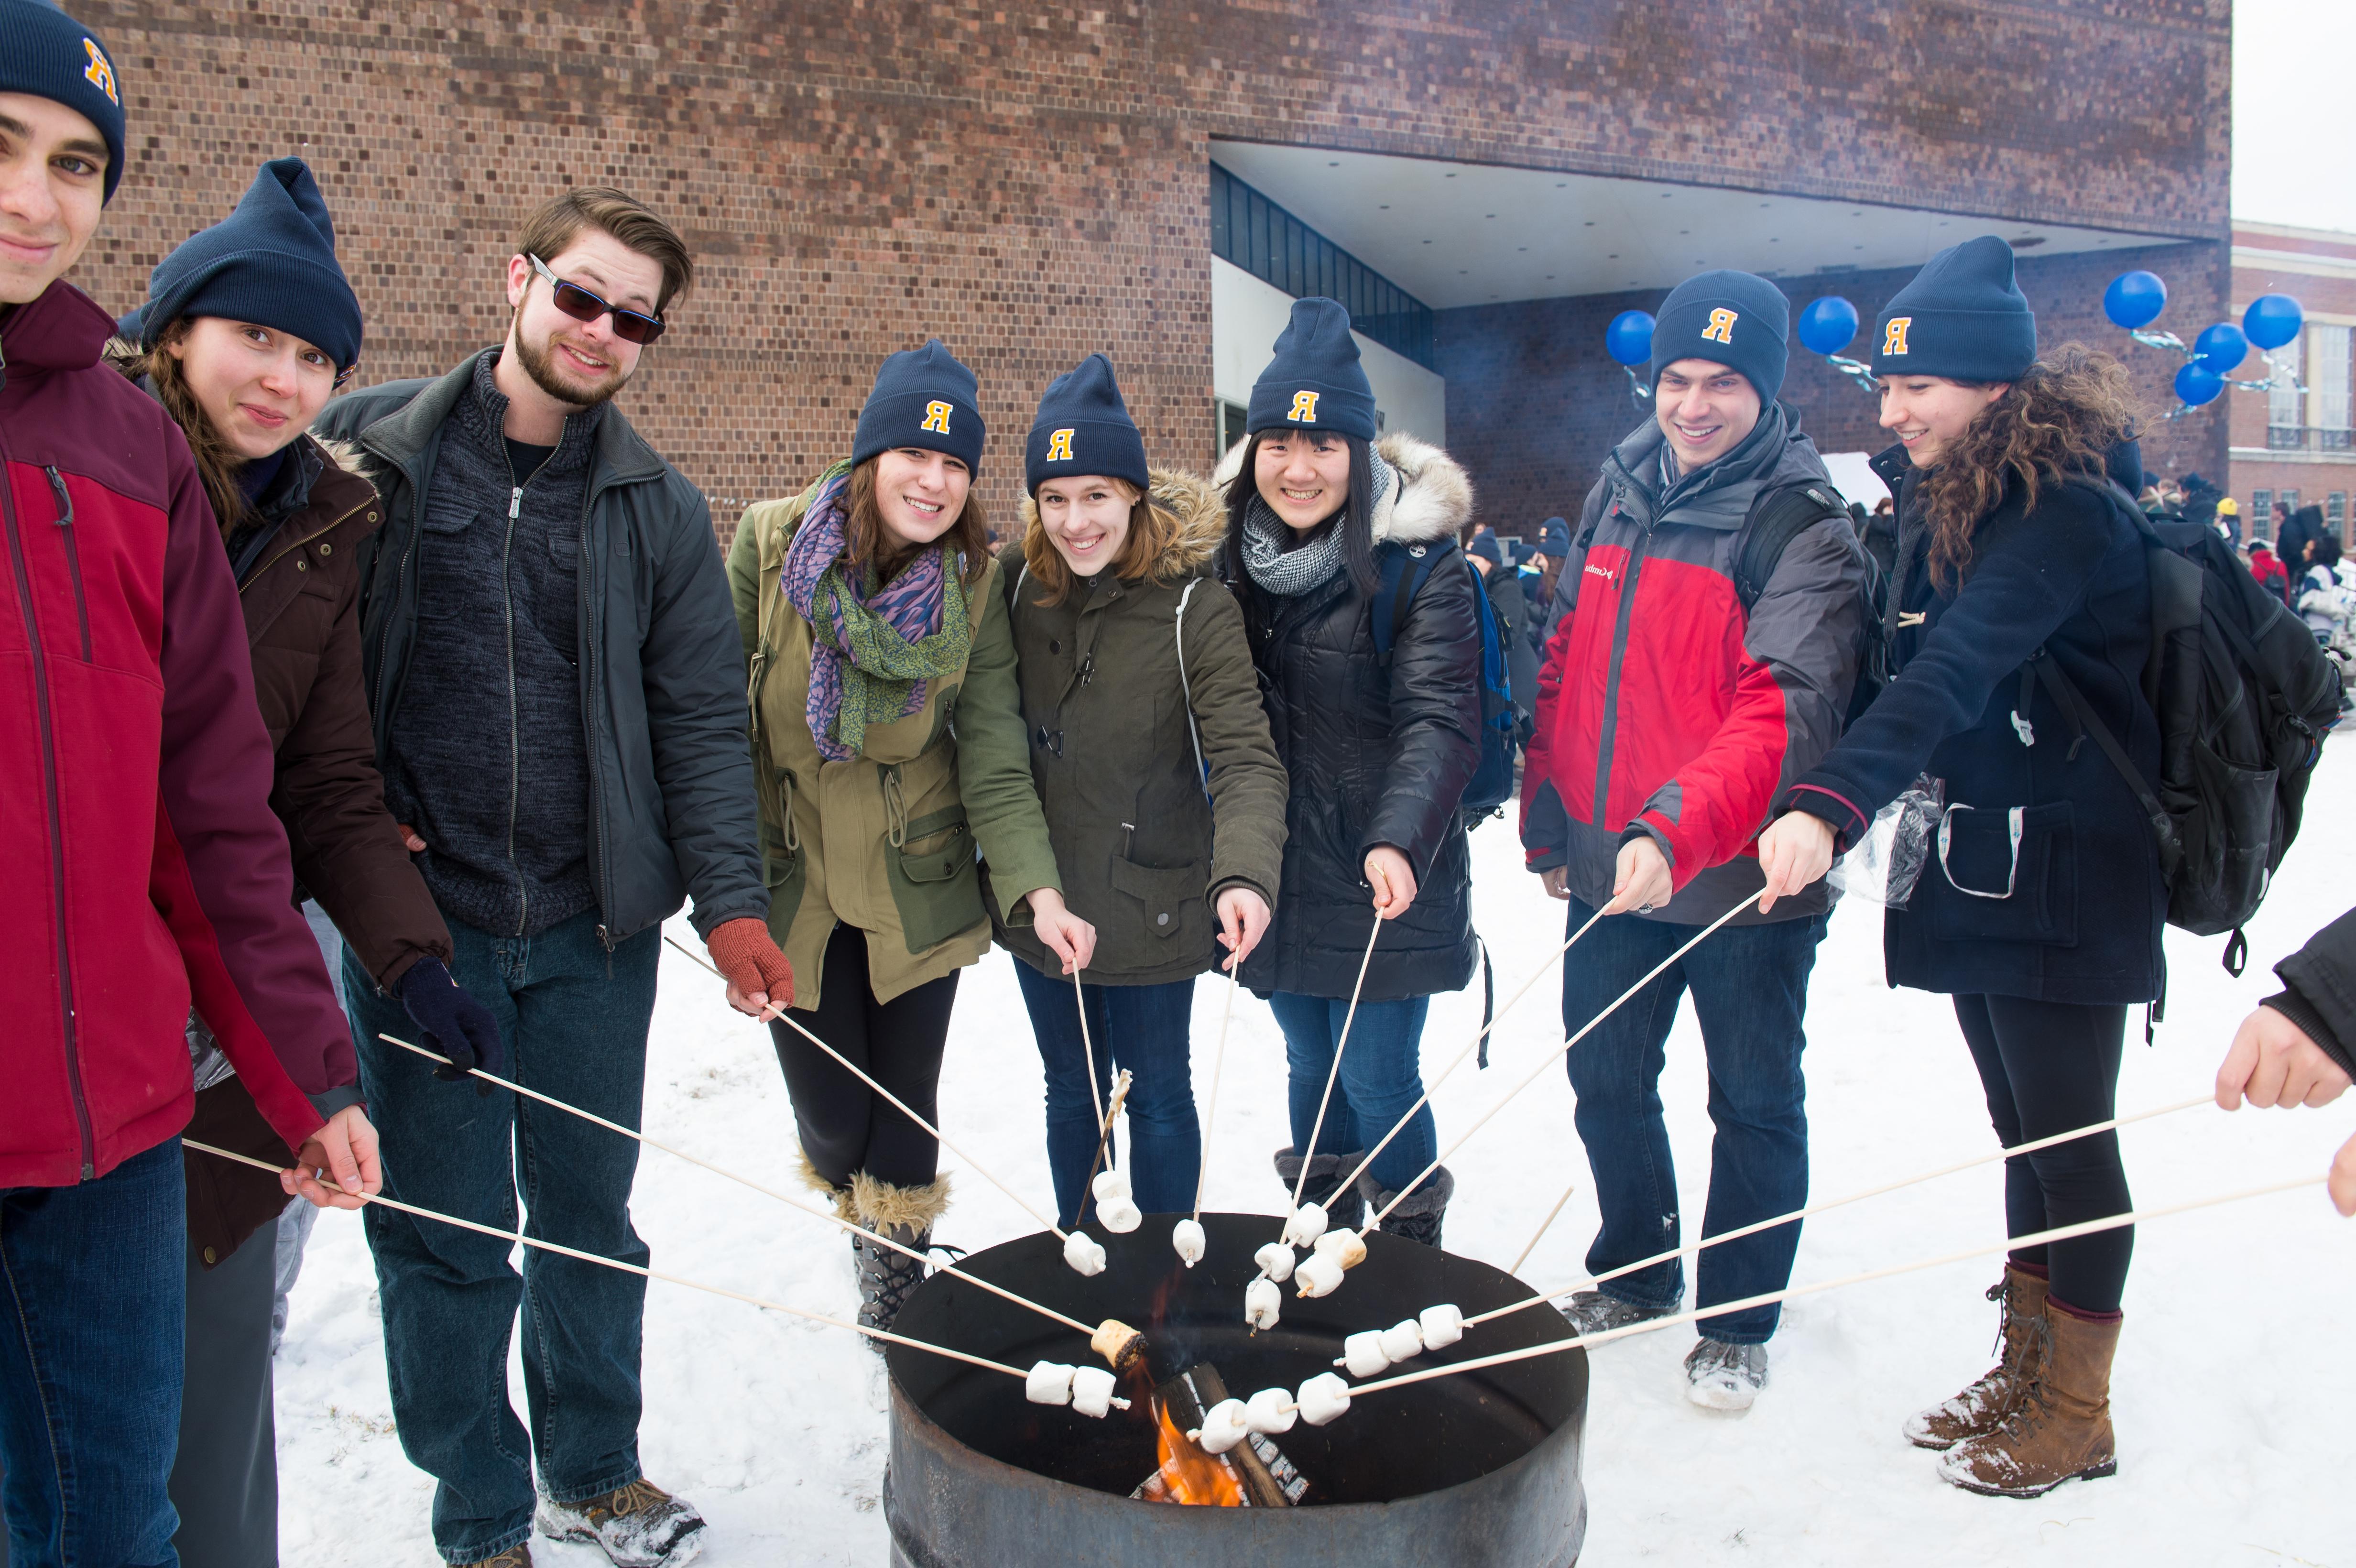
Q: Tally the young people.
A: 8